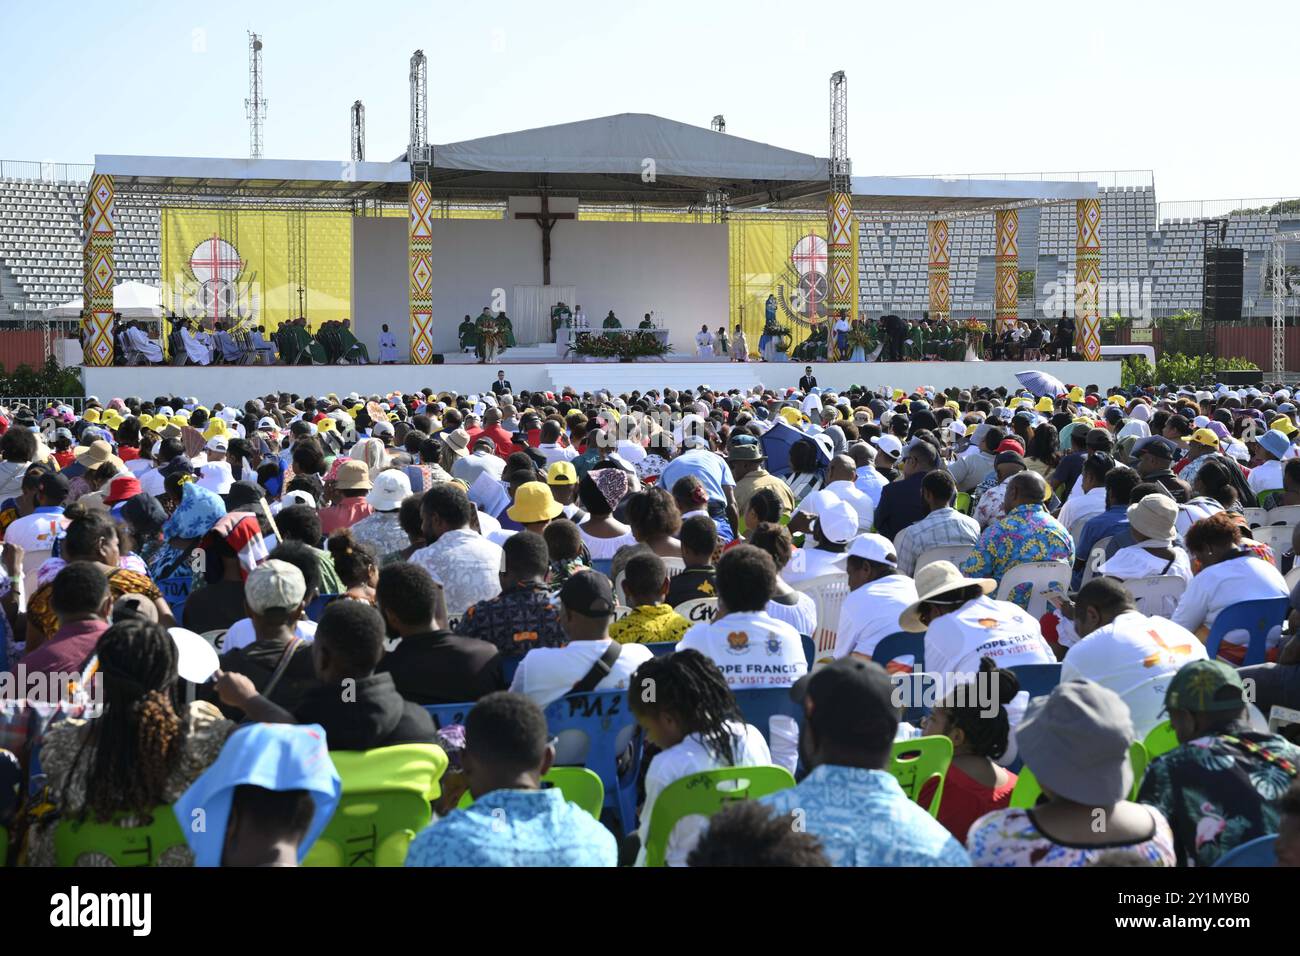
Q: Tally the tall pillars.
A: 6